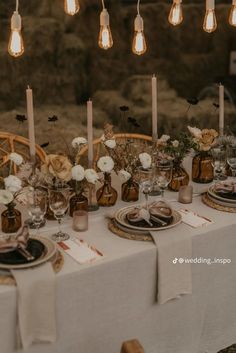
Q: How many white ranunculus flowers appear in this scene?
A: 10